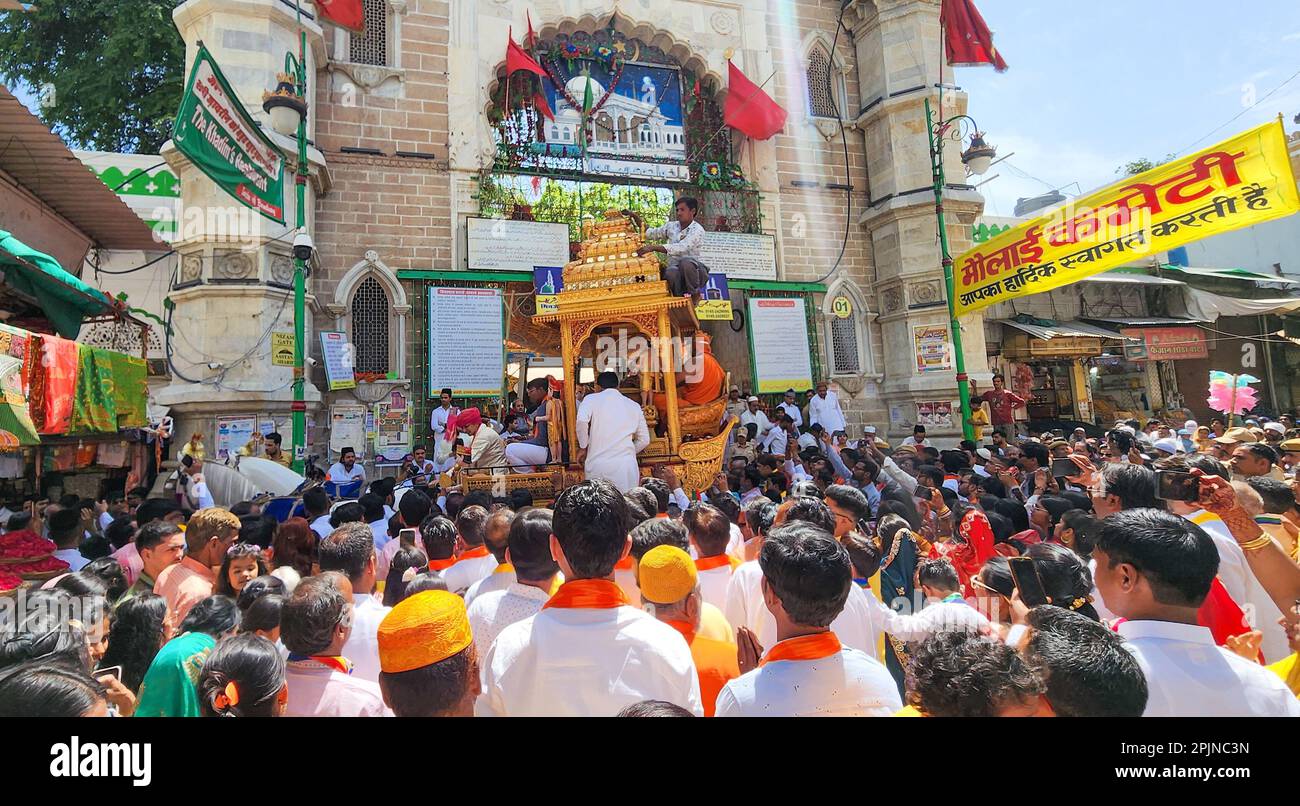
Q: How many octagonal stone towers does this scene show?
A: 2